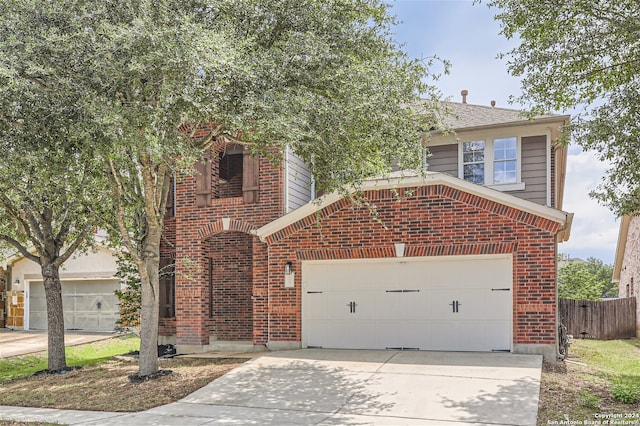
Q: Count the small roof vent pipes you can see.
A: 2